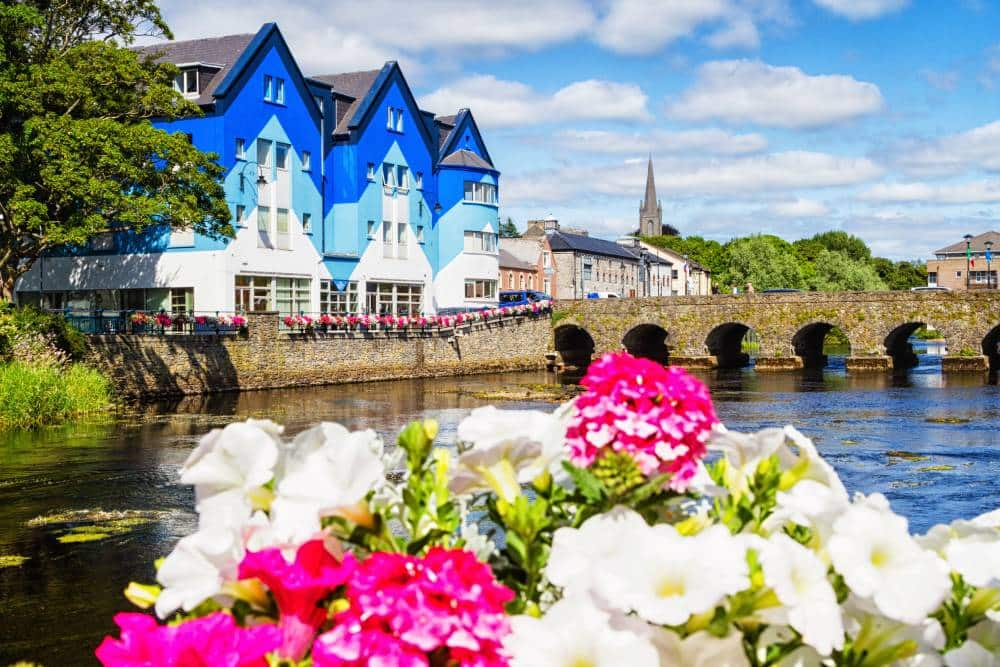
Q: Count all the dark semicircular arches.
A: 6